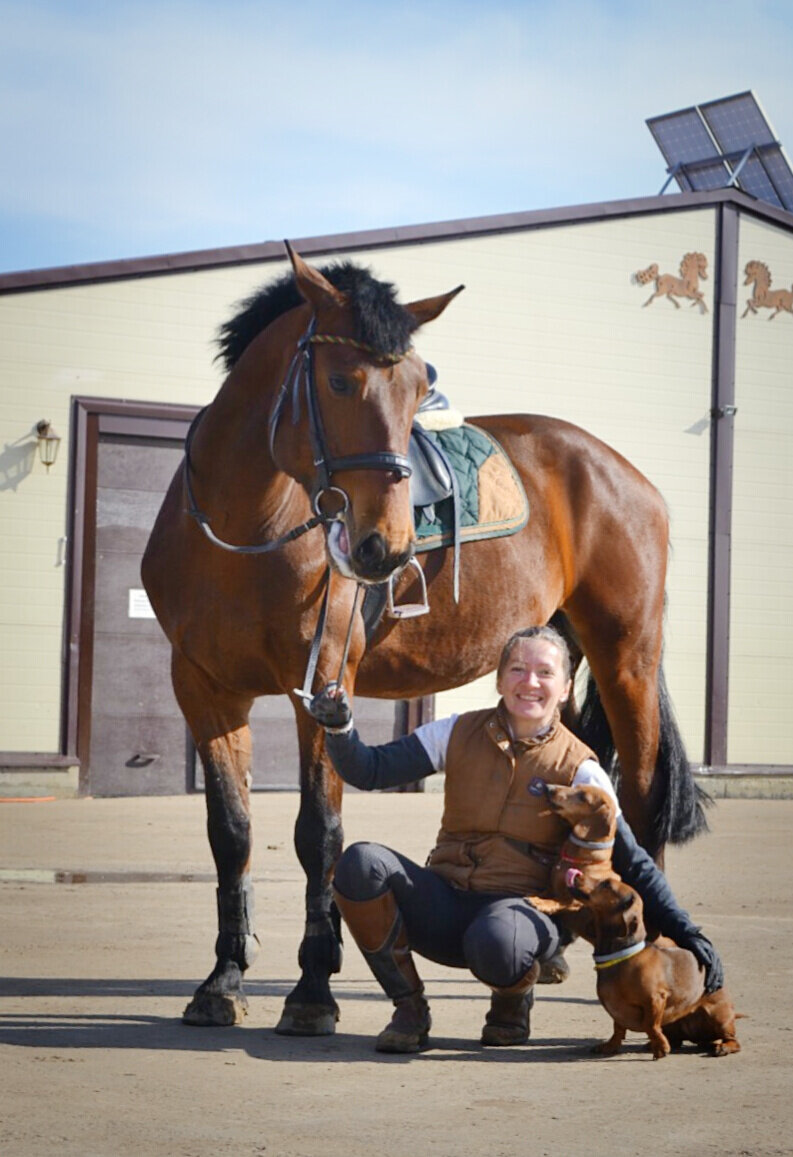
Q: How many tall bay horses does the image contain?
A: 1